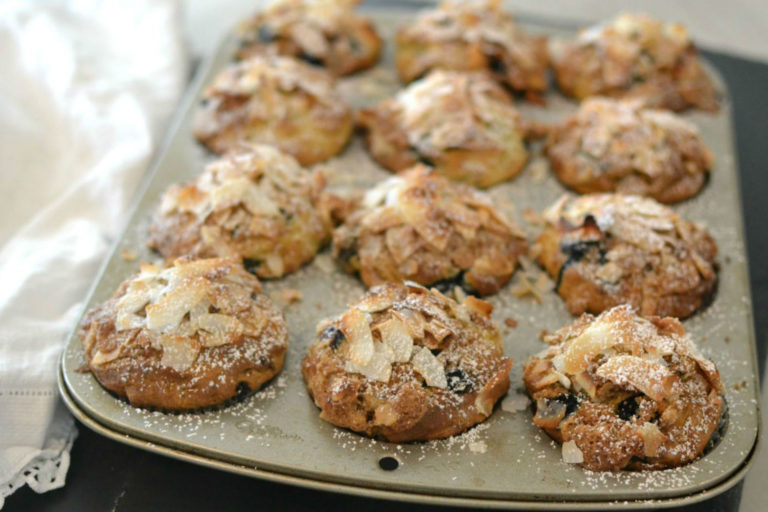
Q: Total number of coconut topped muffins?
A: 12